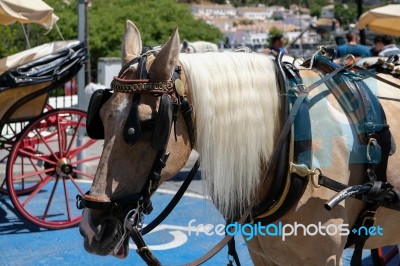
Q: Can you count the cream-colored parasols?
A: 2